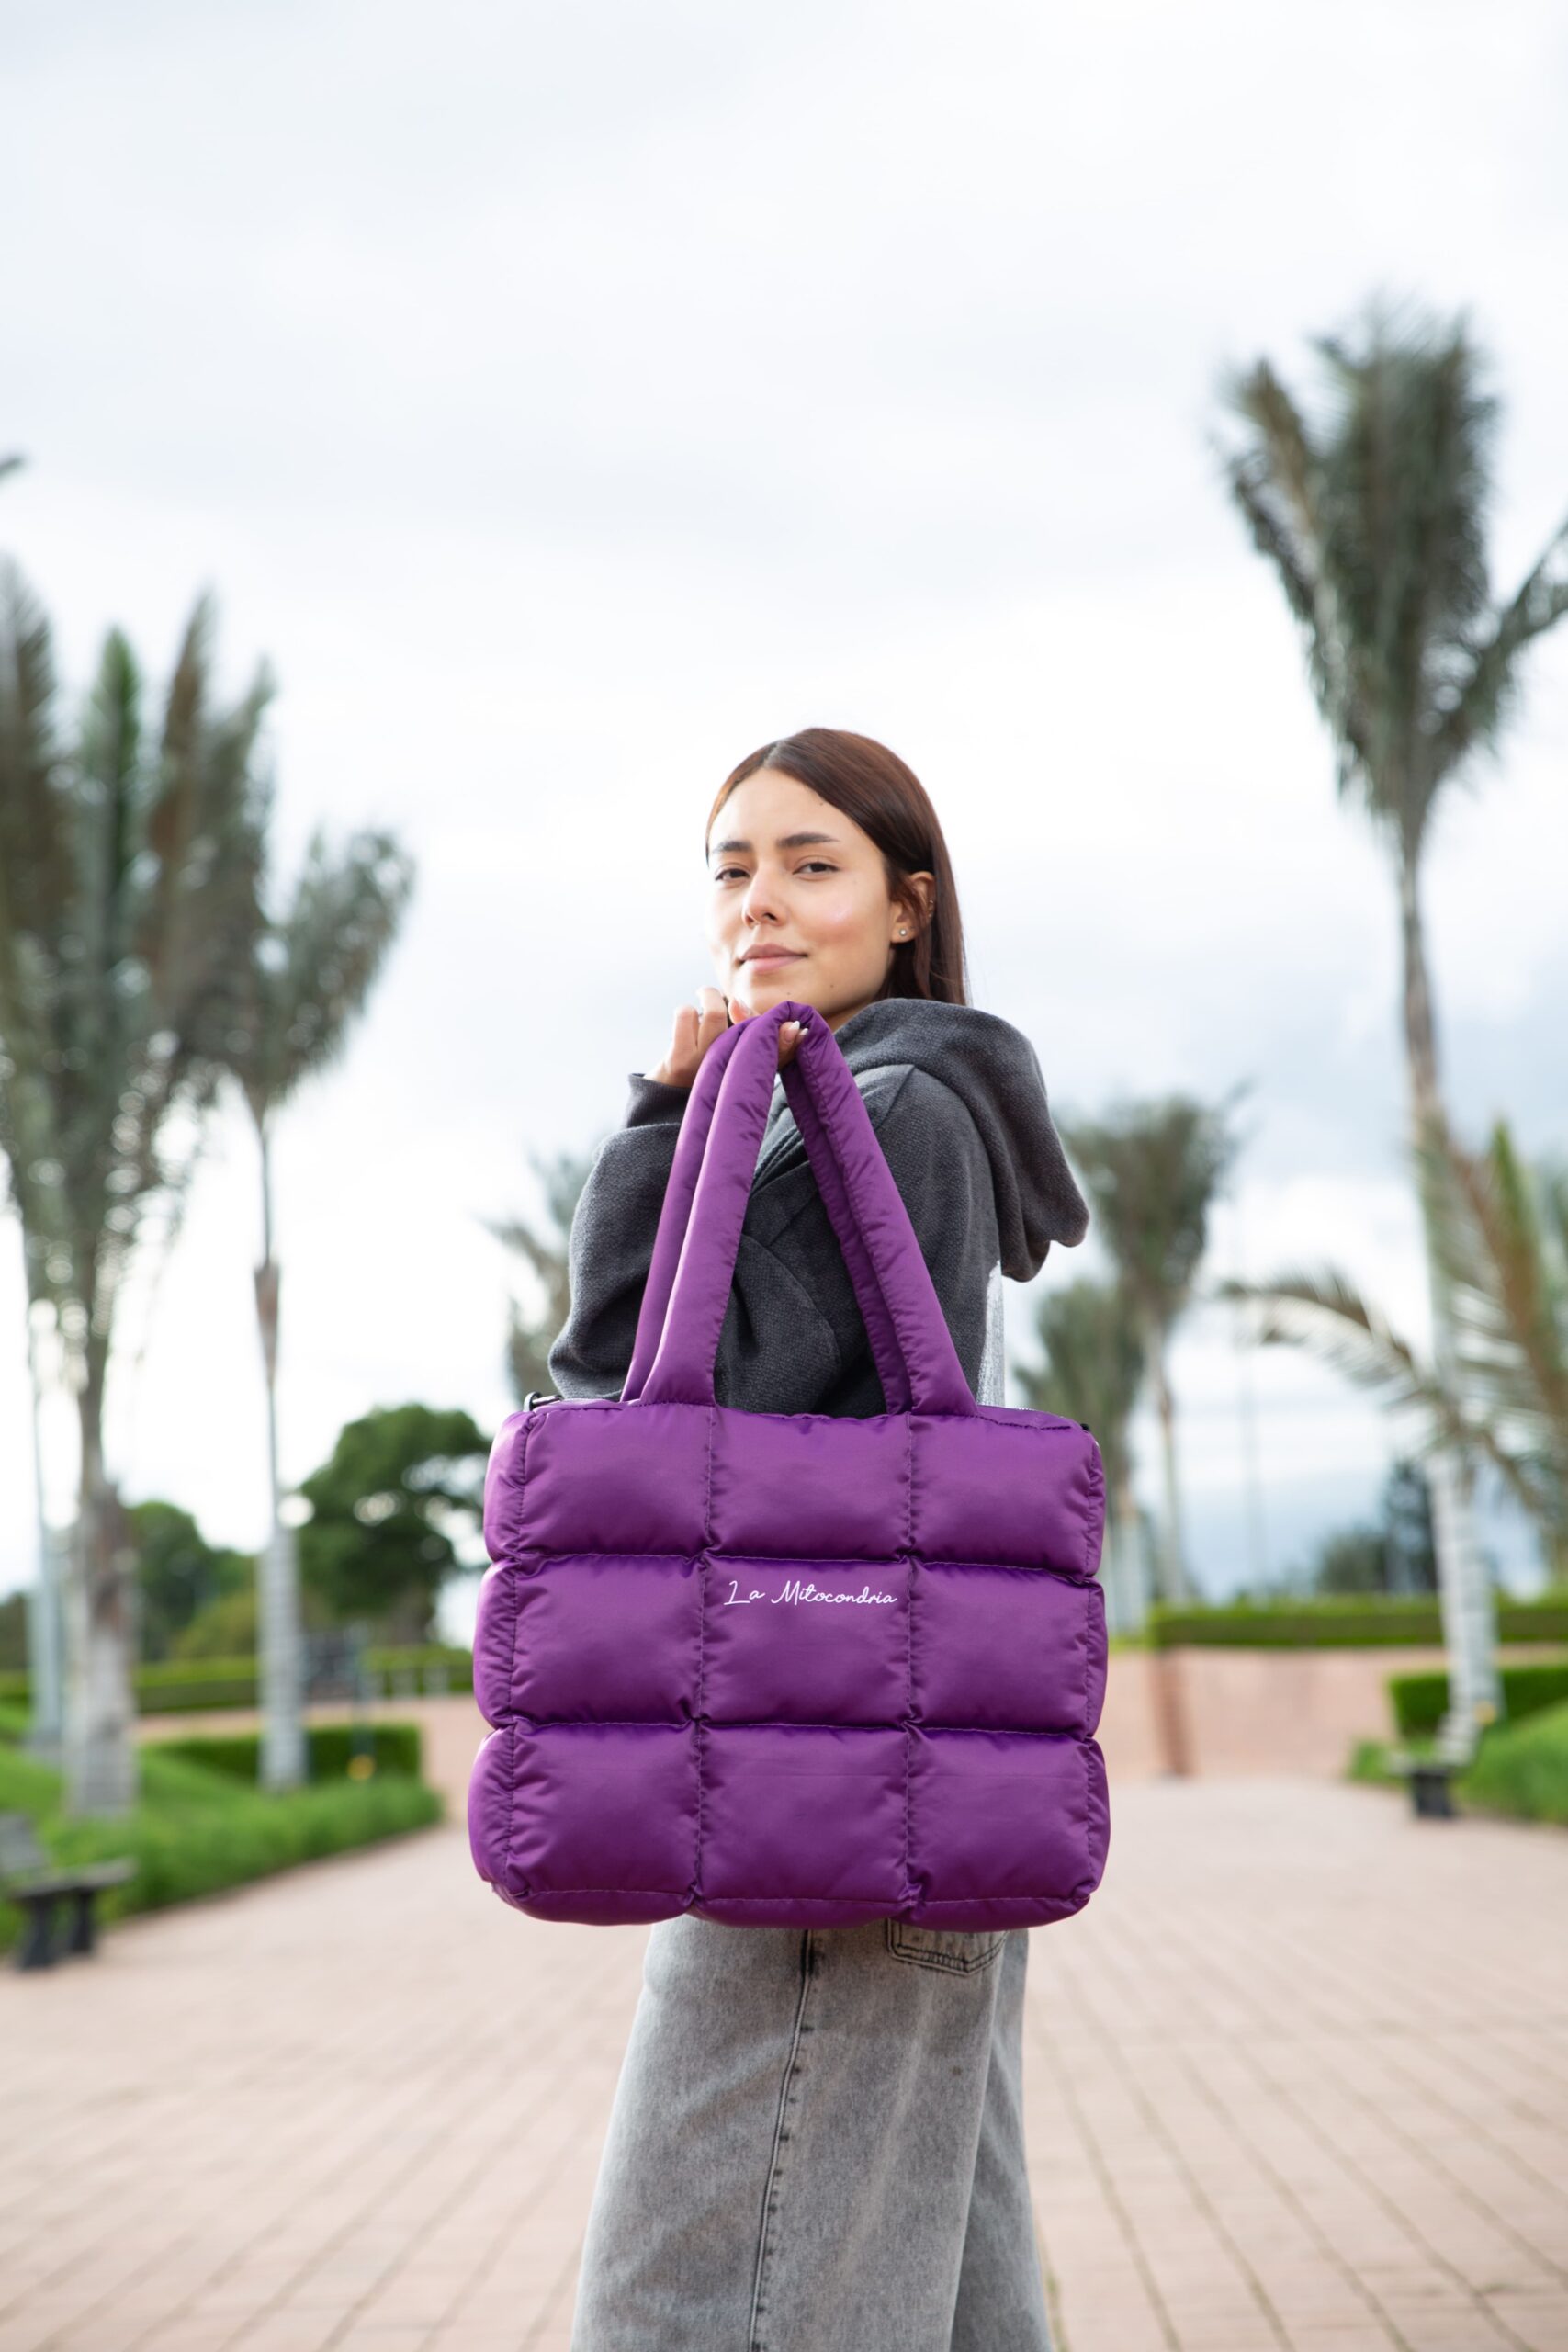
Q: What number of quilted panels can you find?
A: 9